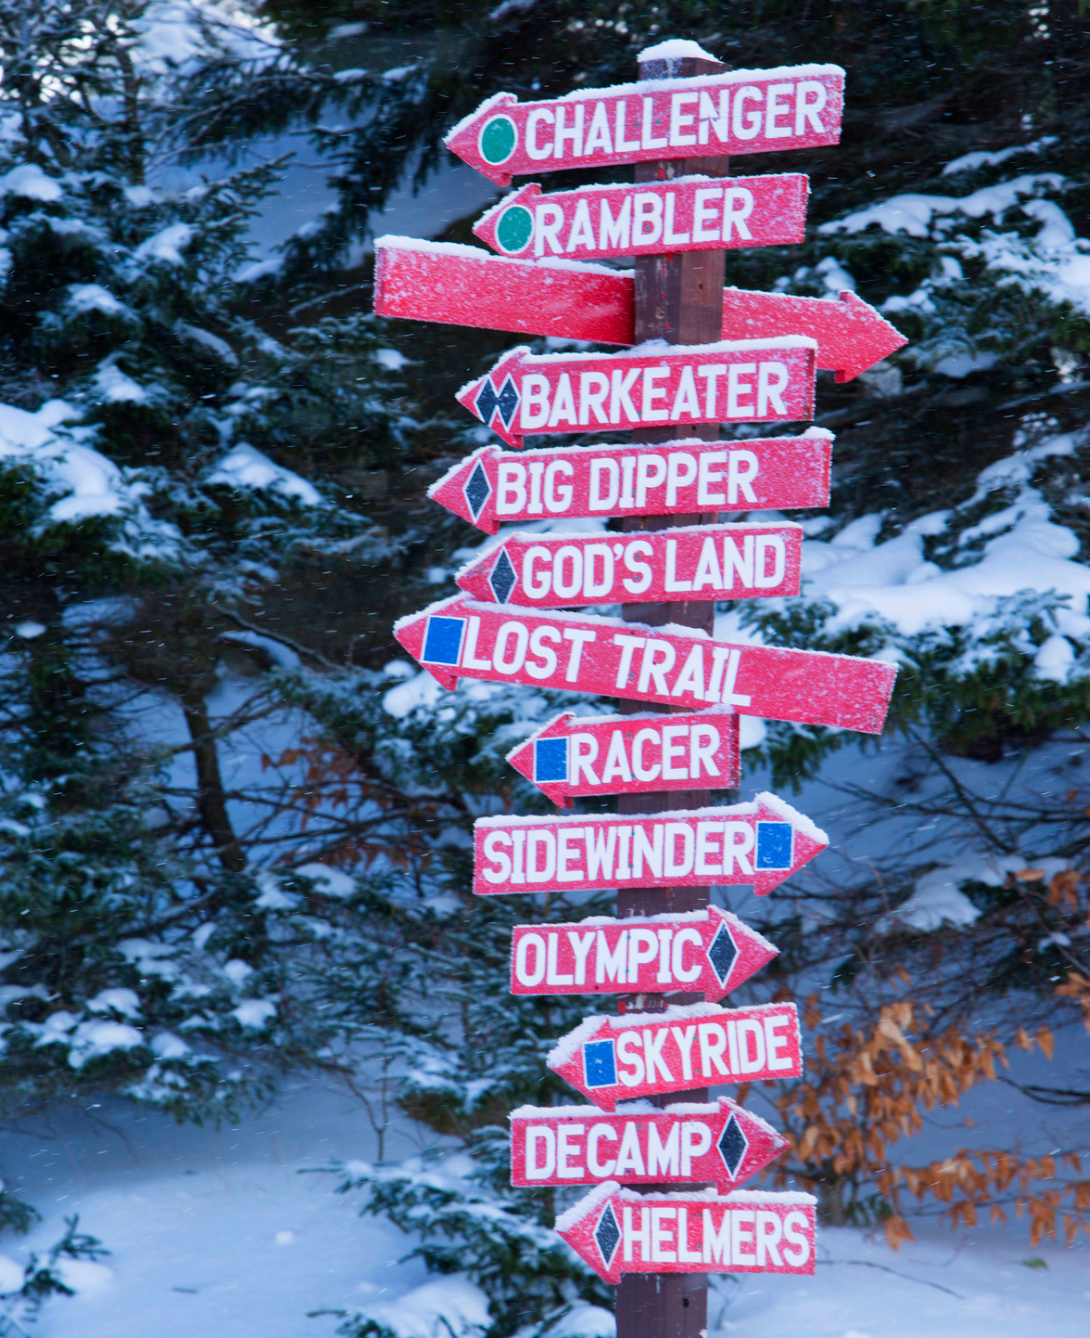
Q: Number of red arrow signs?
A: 13